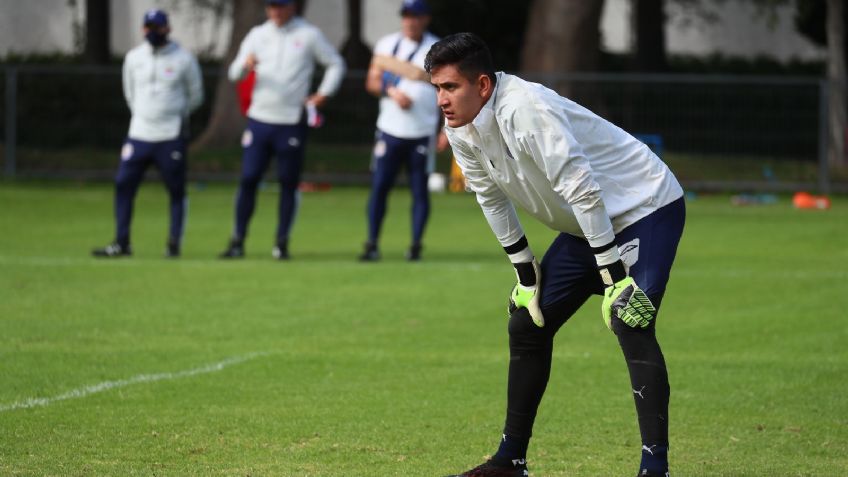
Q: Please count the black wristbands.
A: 2